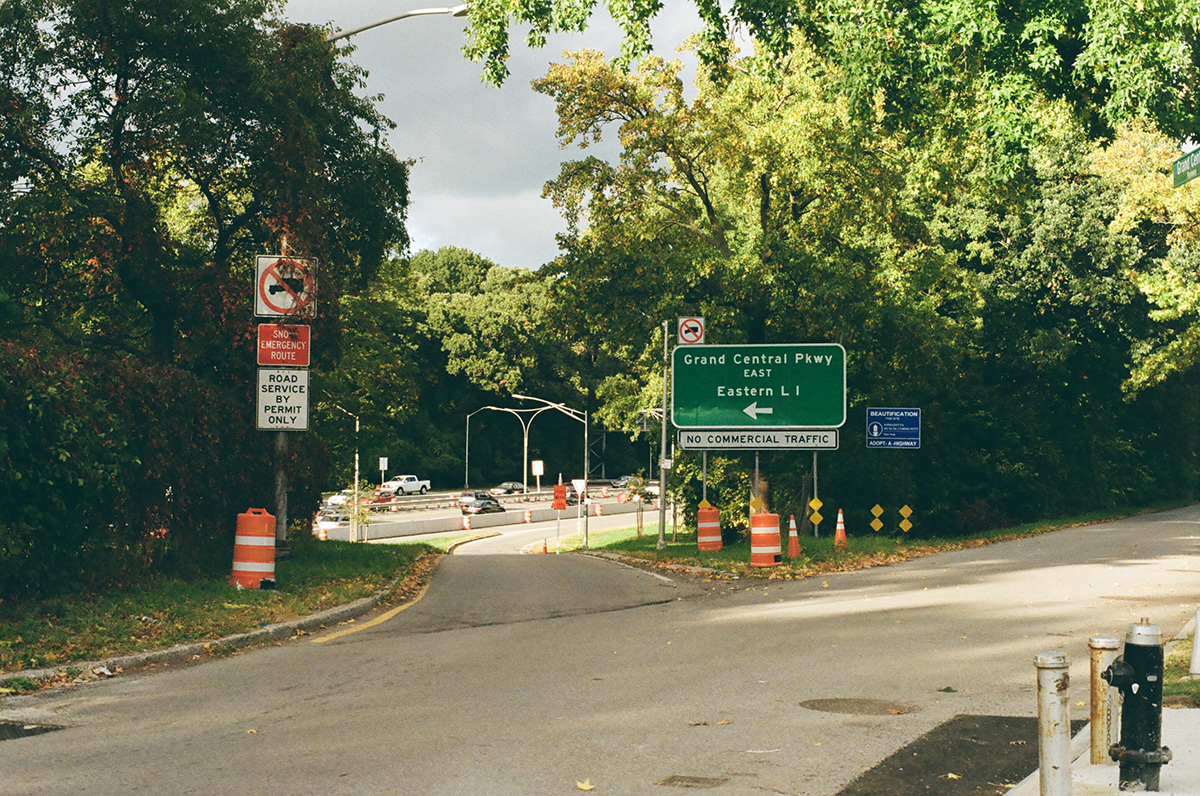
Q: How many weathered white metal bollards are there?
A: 2